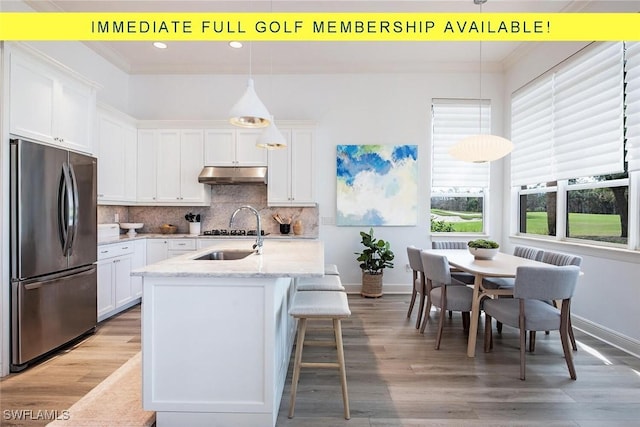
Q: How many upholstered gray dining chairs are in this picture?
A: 6